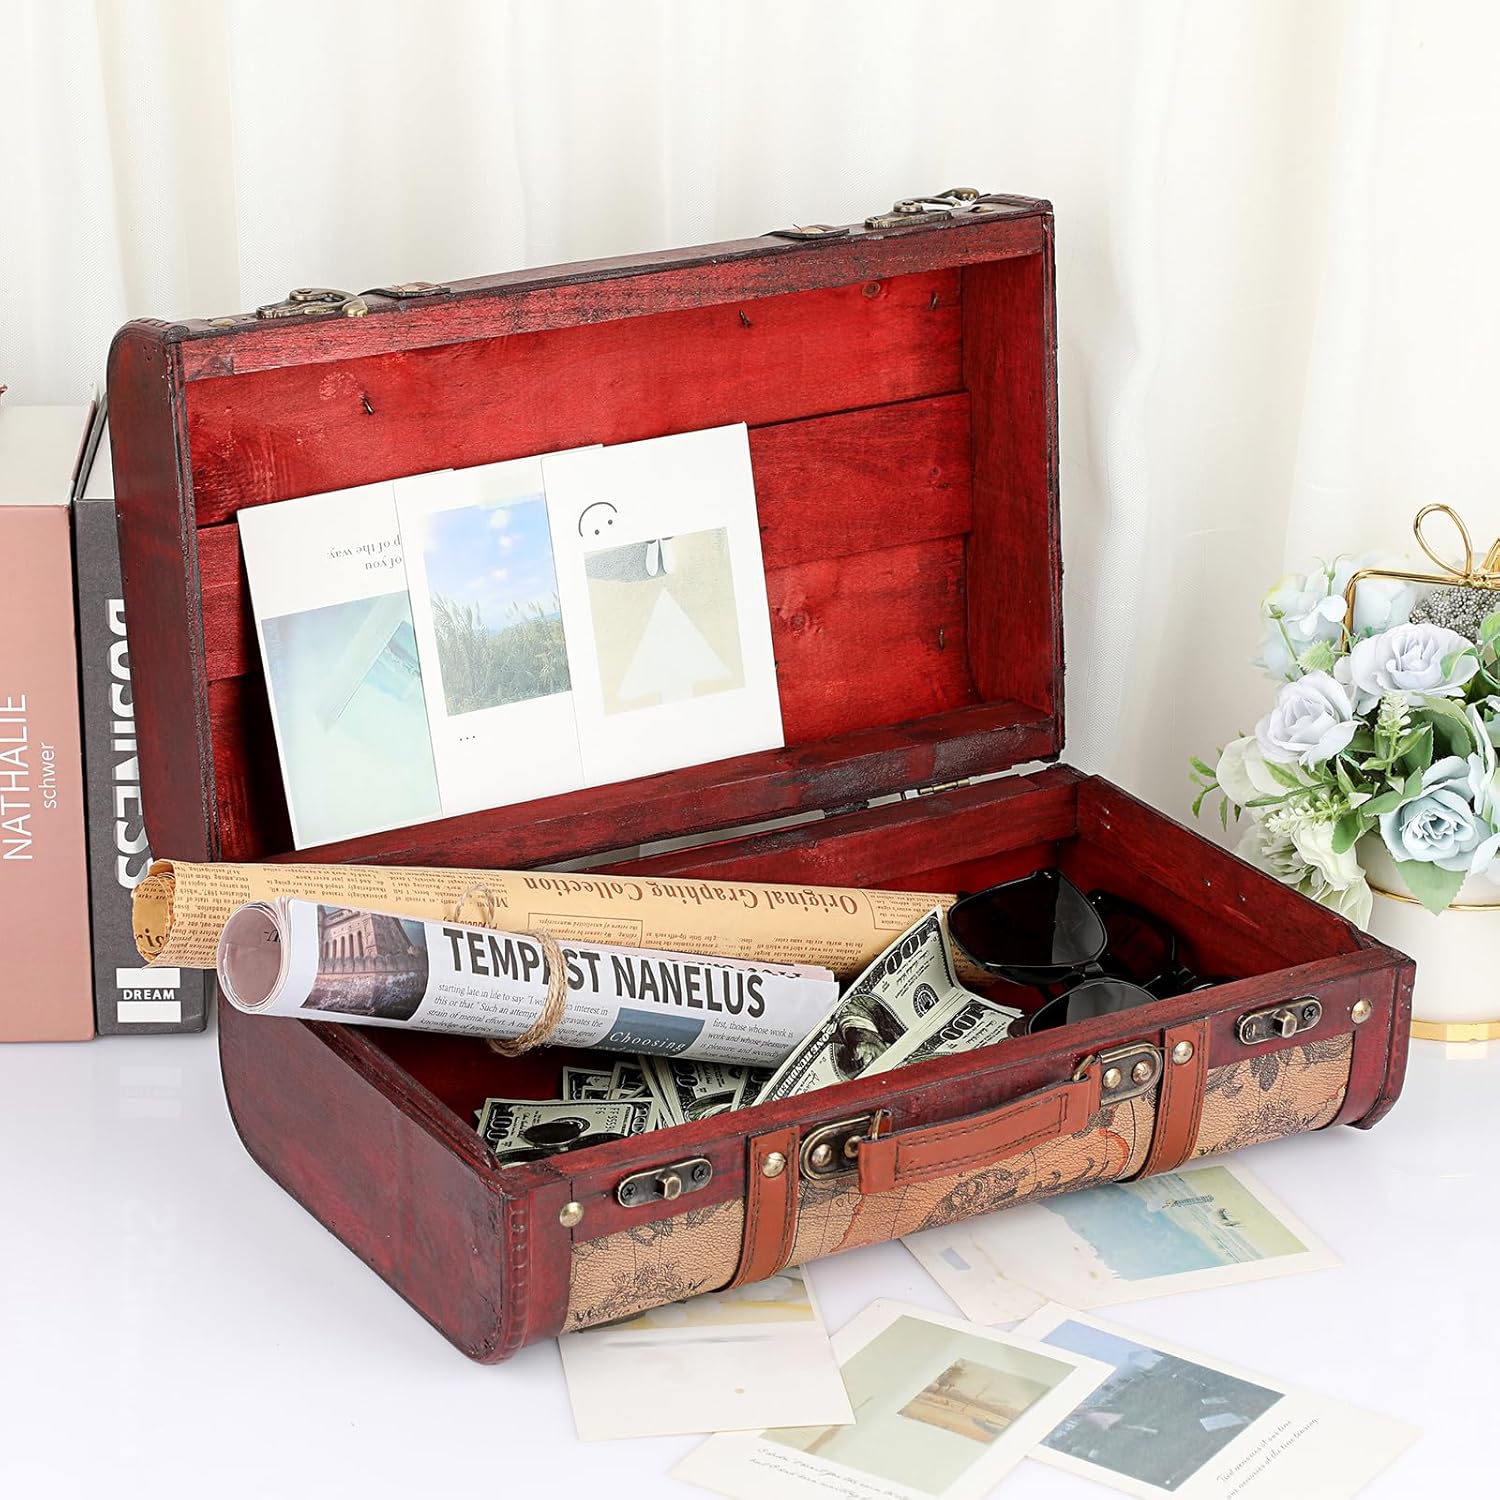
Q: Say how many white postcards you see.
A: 7